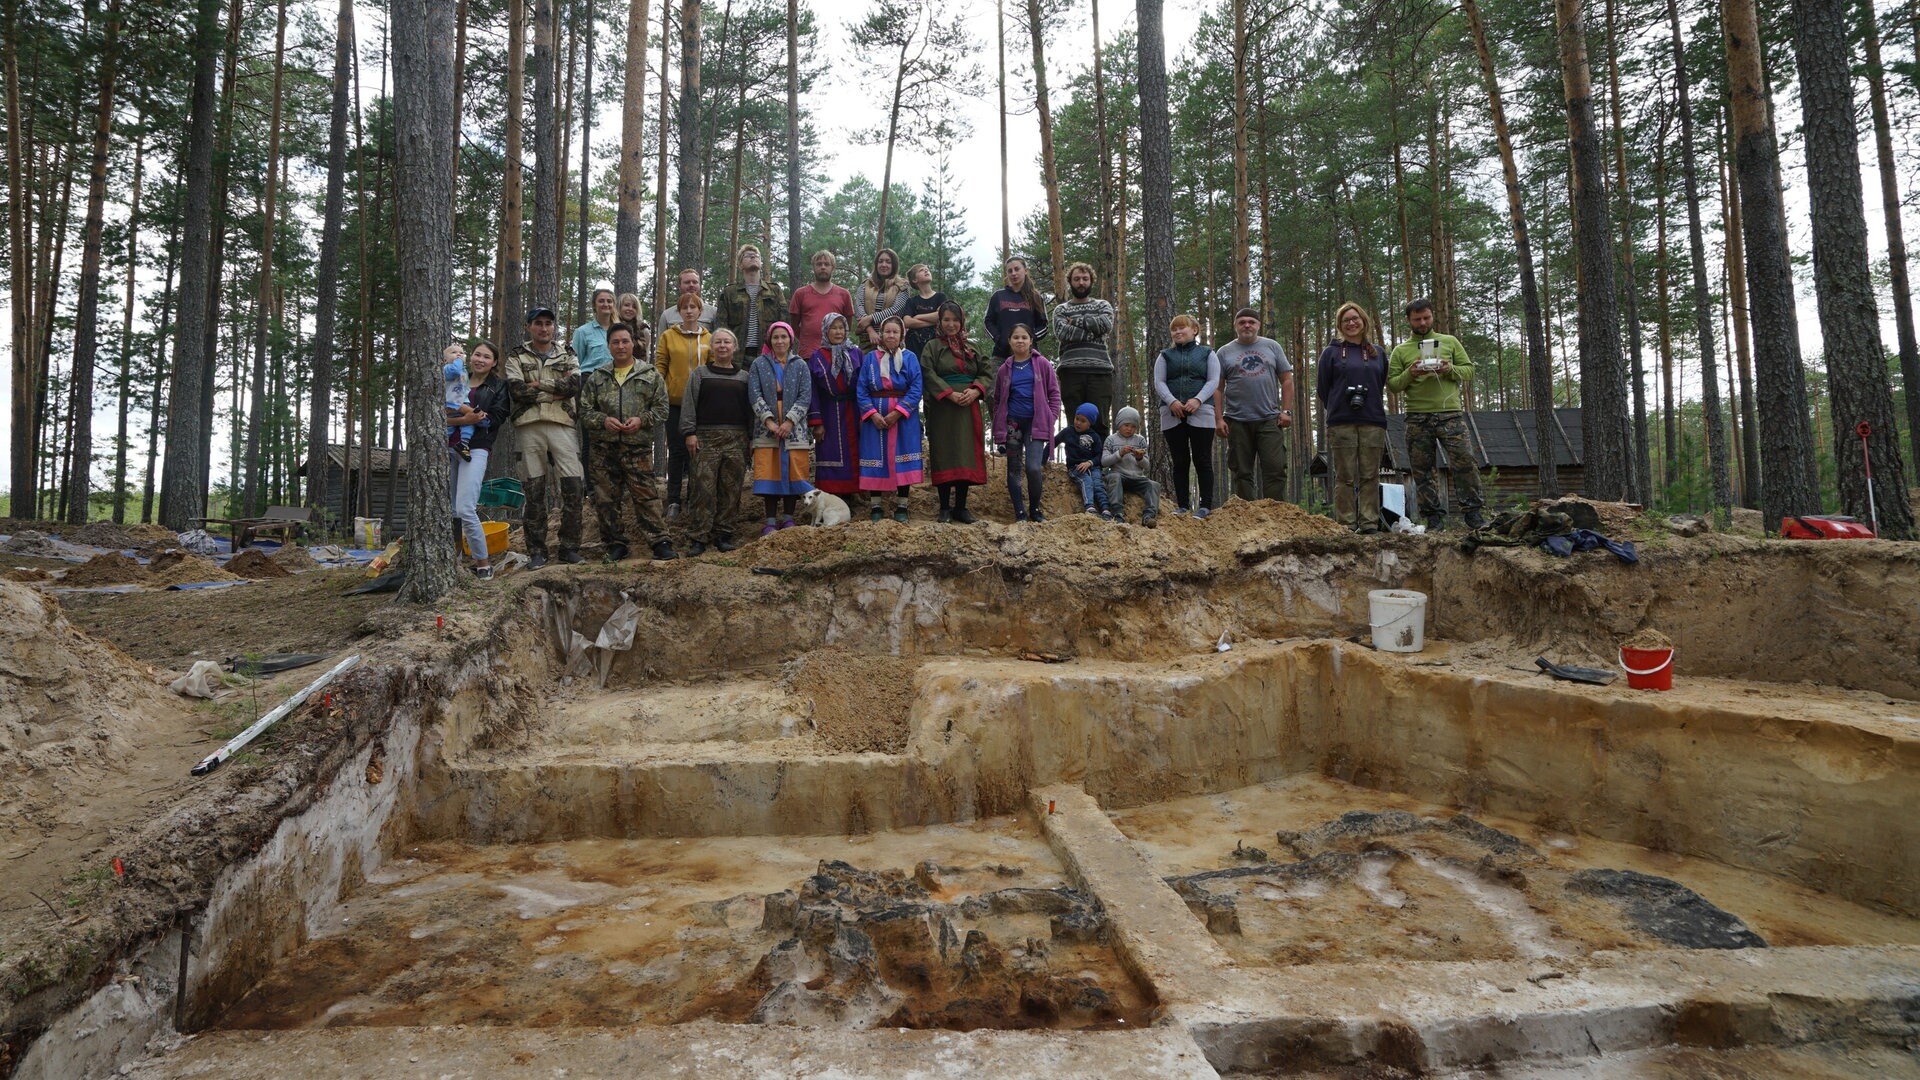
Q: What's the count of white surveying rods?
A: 1